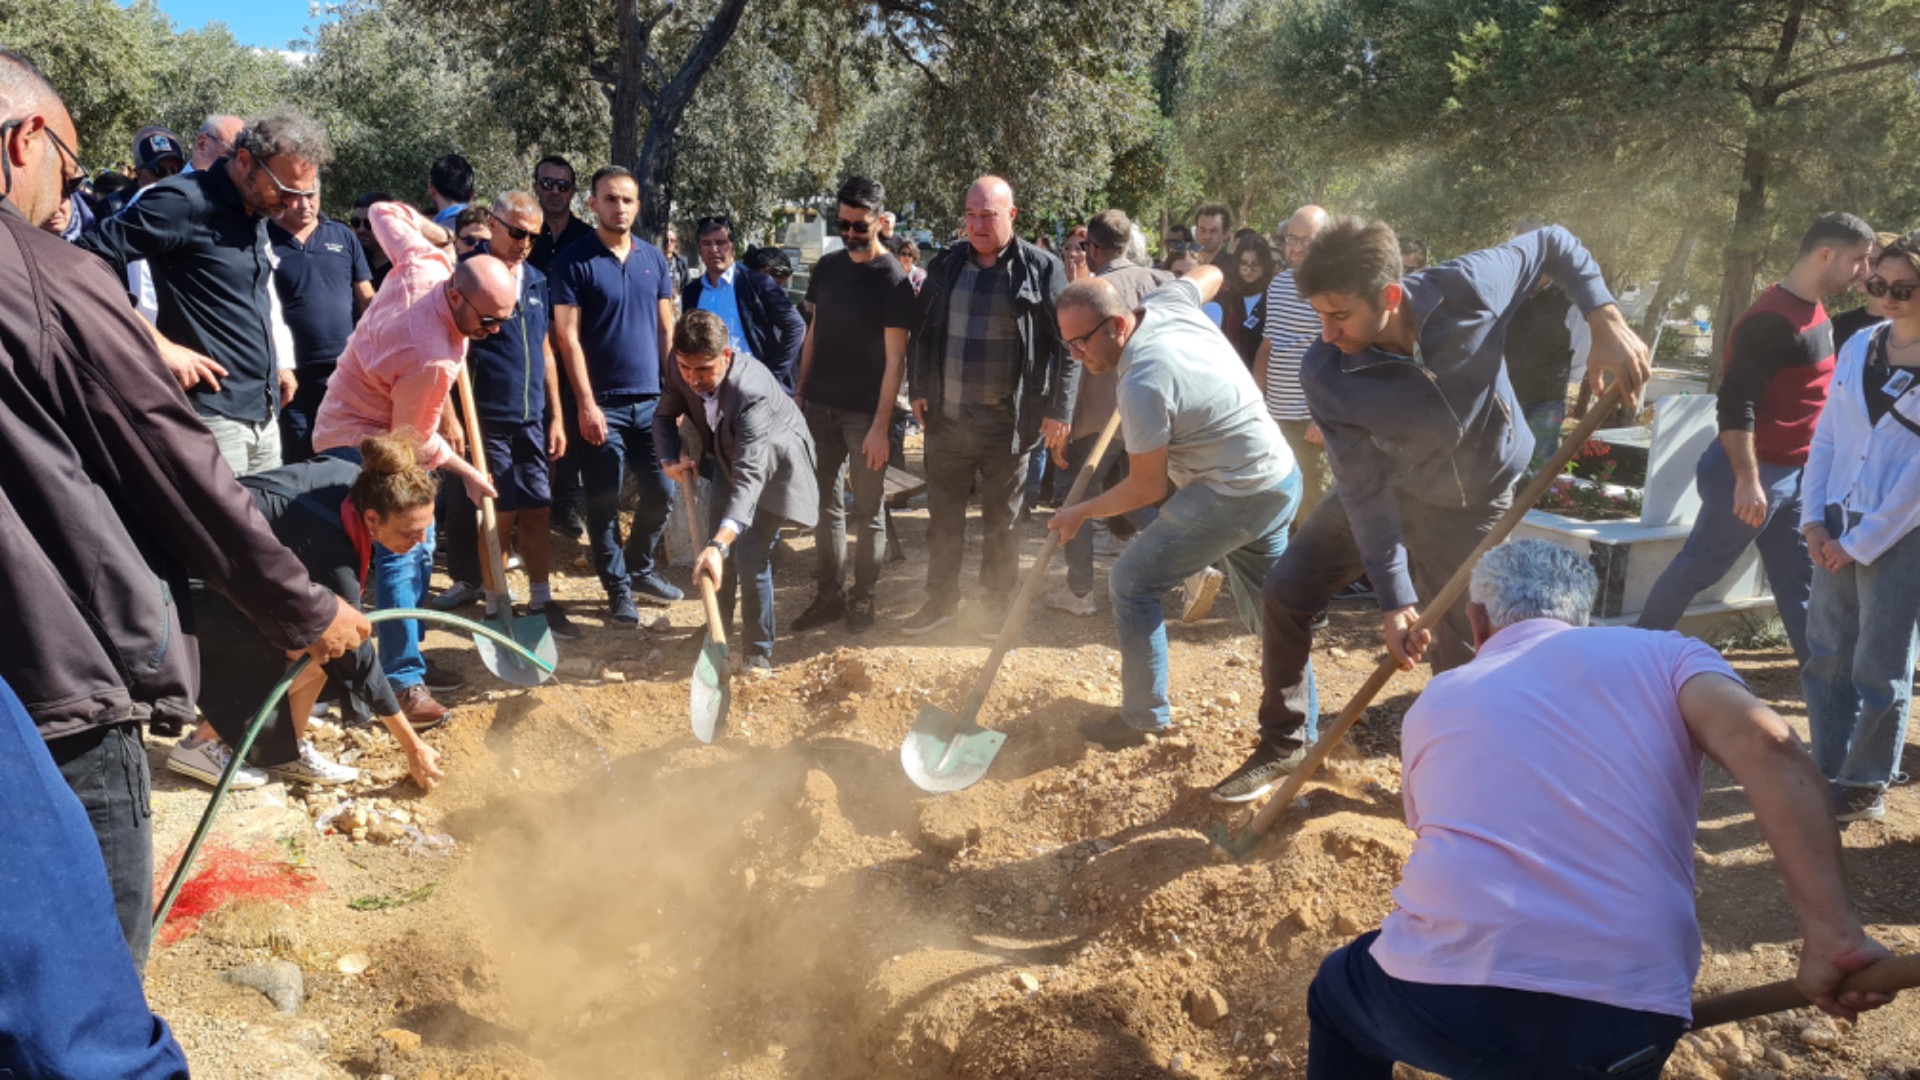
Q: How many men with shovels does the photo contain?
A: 5